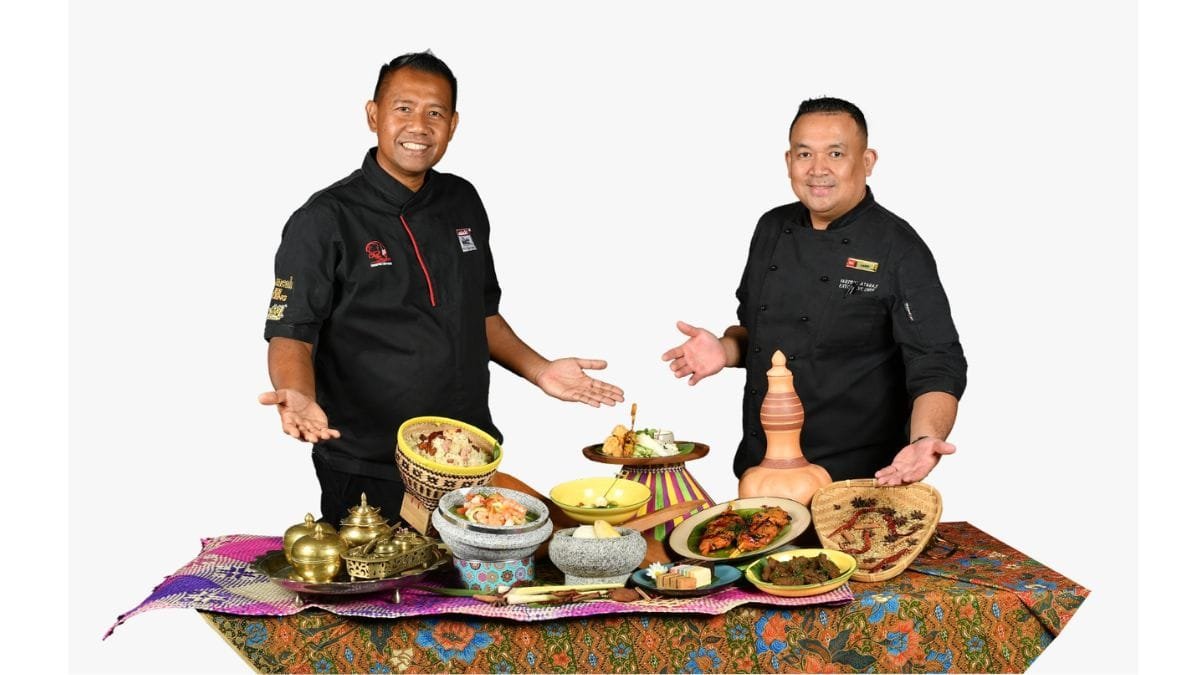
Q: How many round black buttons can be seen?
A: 10